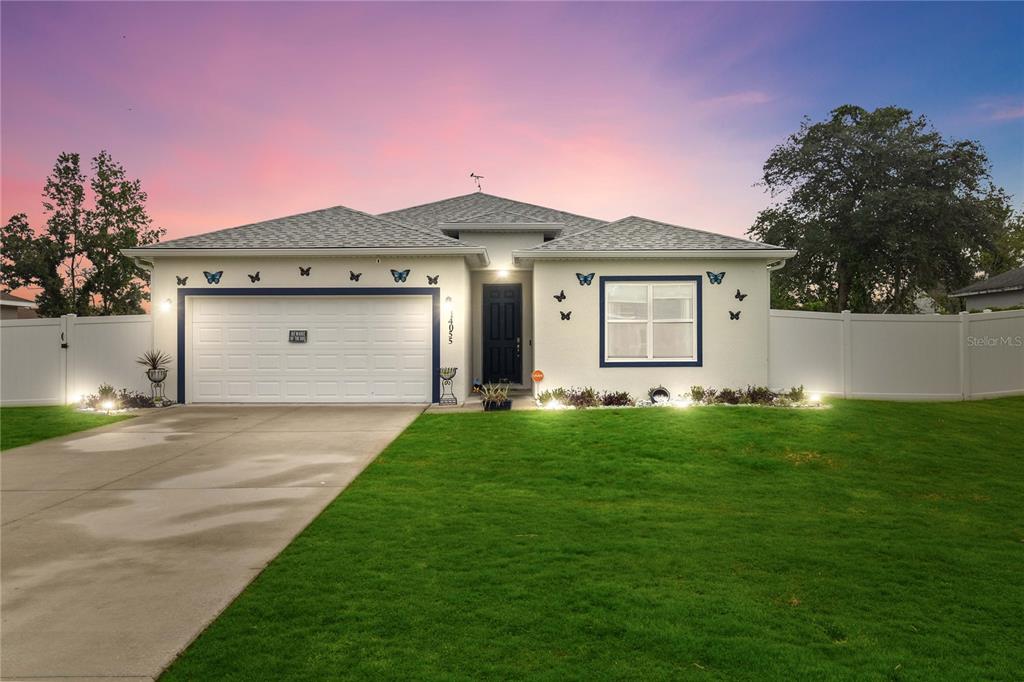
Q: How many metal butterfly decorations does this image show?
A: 13